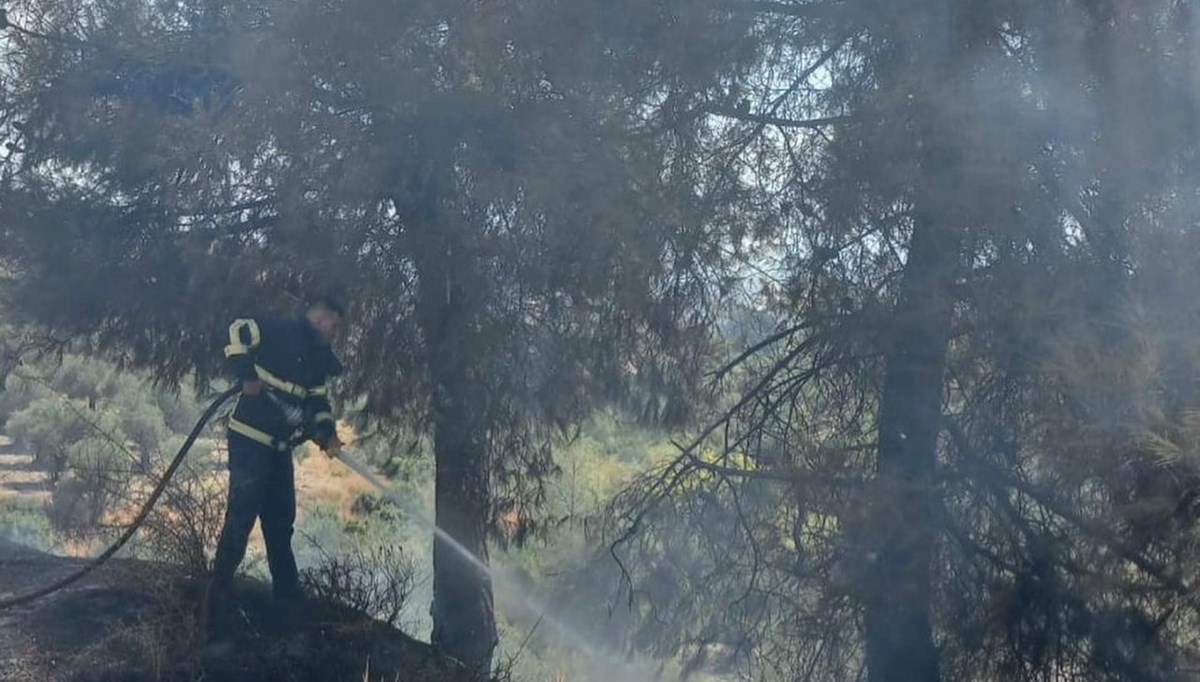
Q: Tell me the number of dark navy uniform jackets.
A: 1